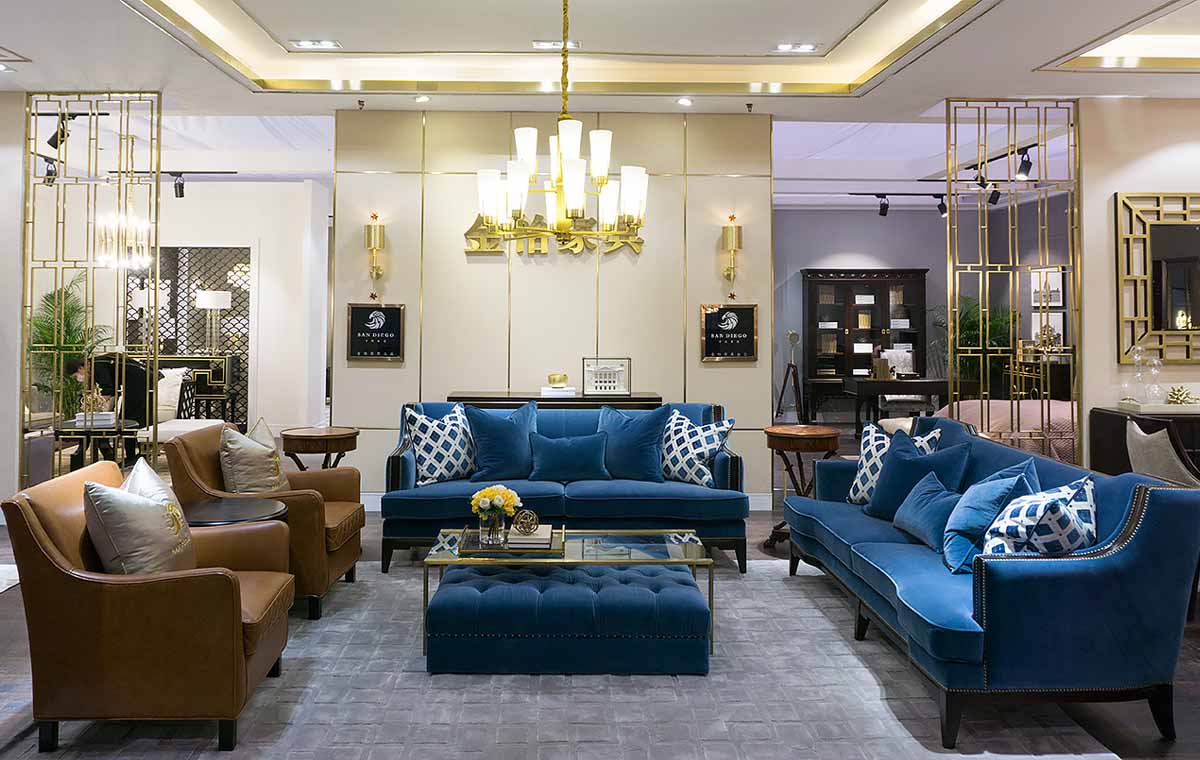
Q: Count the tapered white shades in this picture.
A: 12